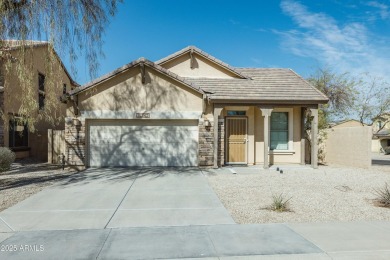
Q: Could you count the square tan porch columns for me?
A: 3